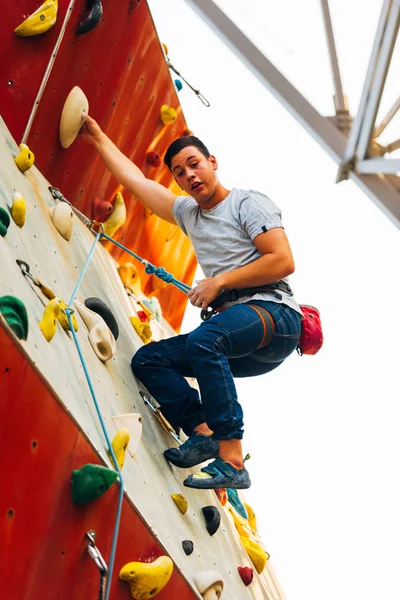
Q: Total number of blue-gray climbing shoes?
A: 2